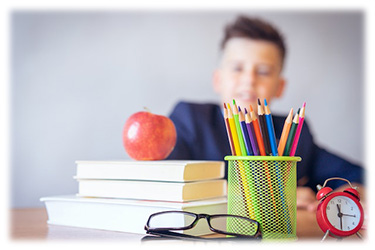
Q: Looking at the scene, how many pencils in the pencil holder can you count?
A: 11